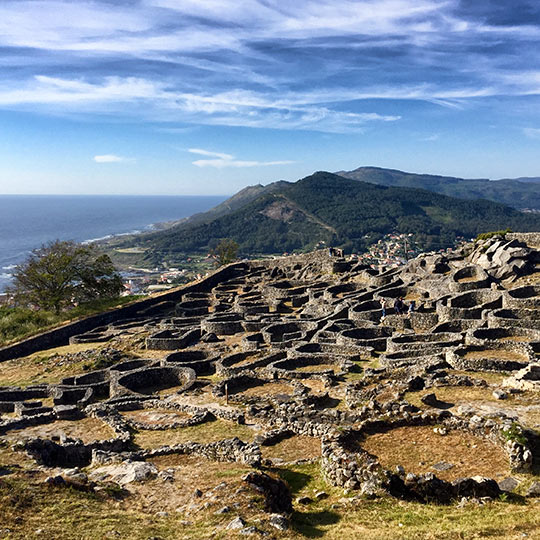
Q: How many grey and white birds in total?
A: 0